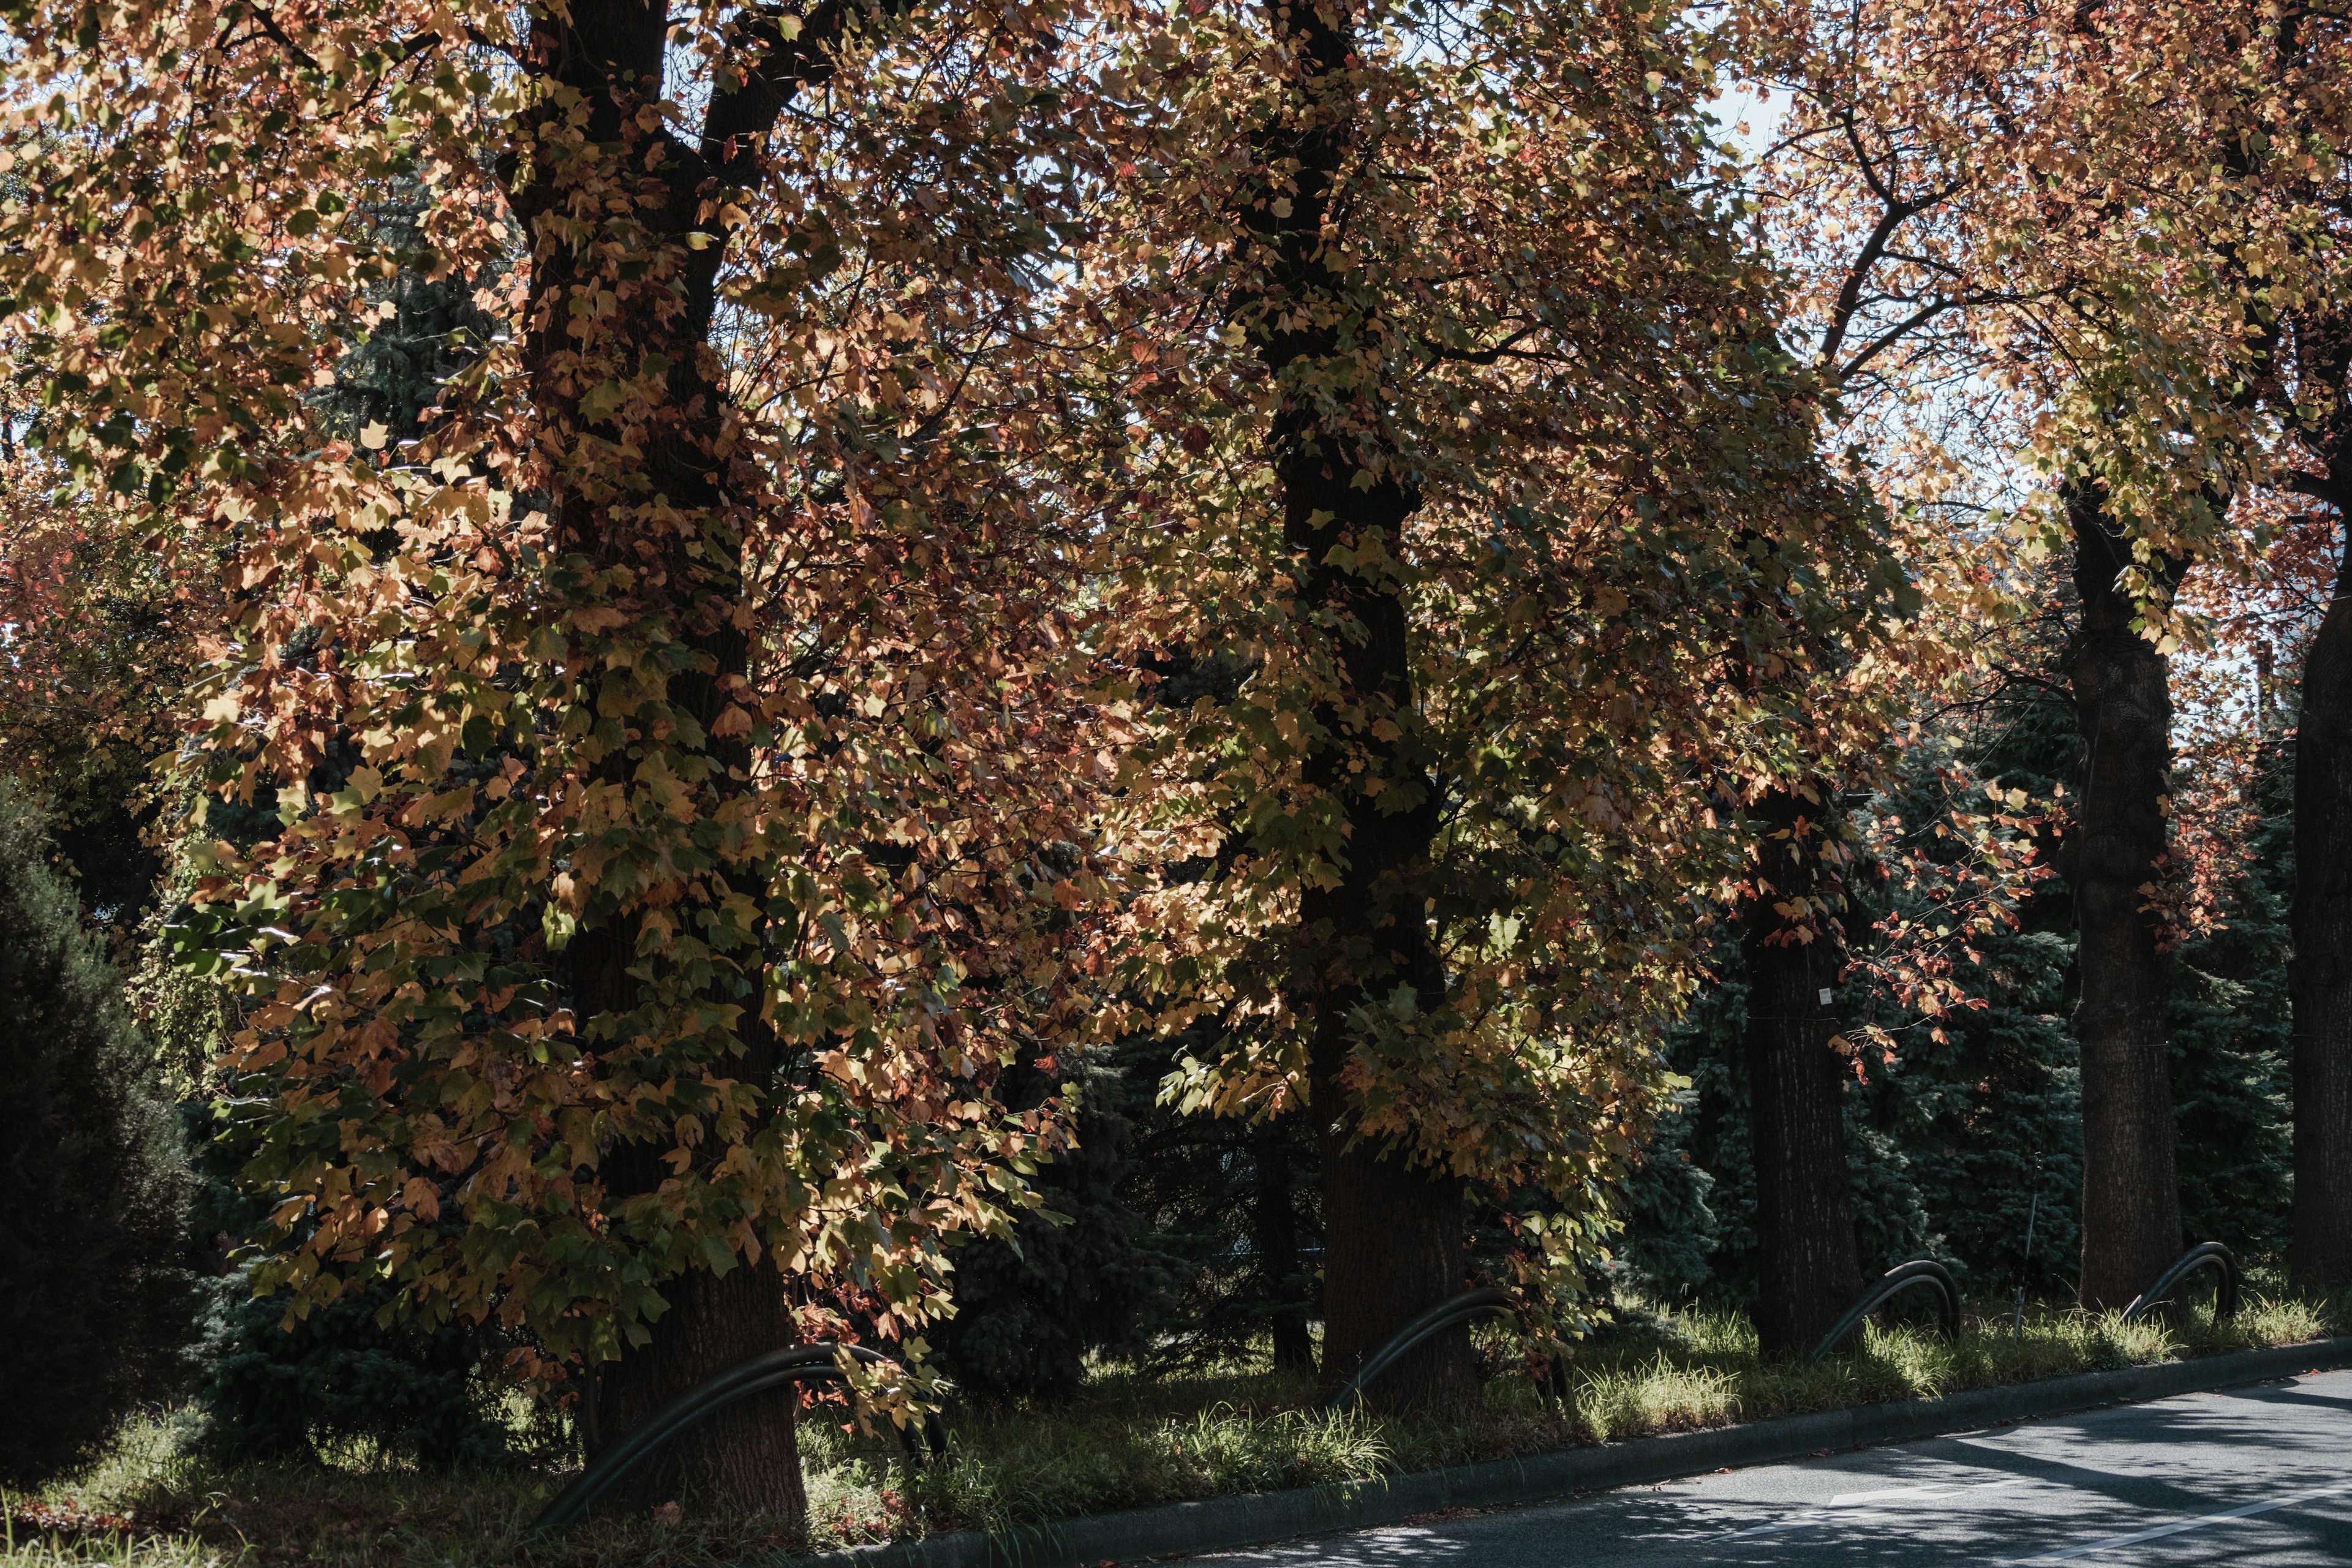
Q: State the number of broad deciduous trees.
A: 5